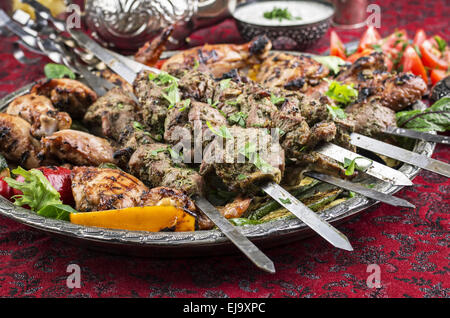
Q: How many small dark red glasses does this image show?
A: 1